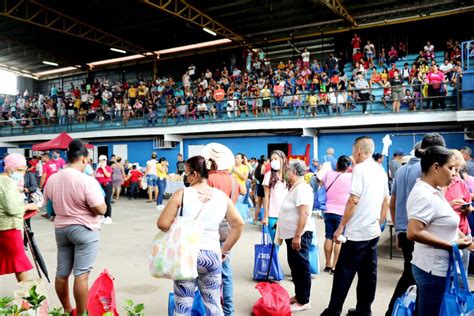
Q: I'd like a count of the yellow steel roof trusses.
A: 3